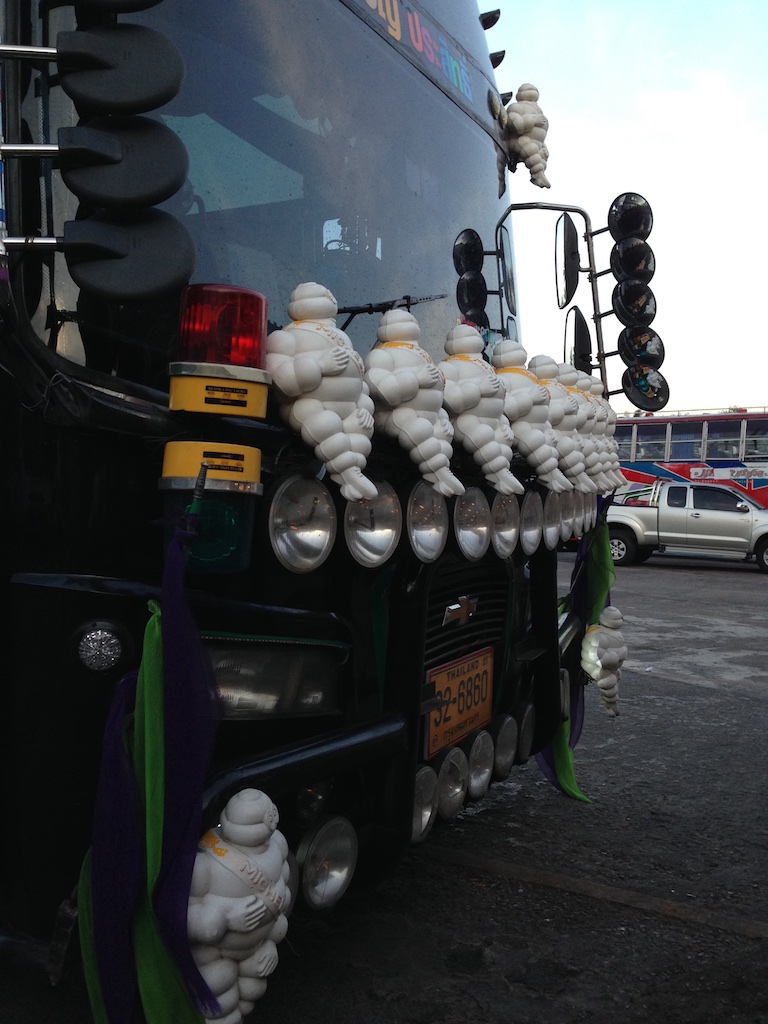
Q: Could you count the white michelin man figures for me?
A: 11